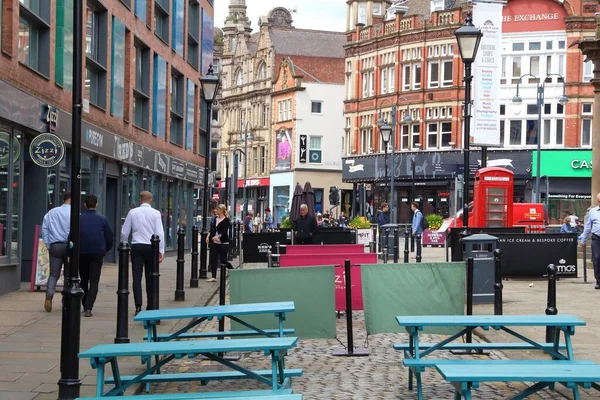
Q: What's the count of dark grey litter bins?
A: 2